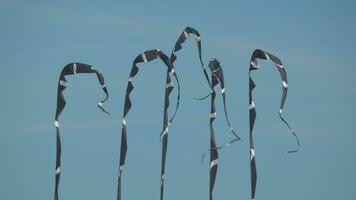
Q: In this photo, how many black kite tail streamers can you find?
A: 5